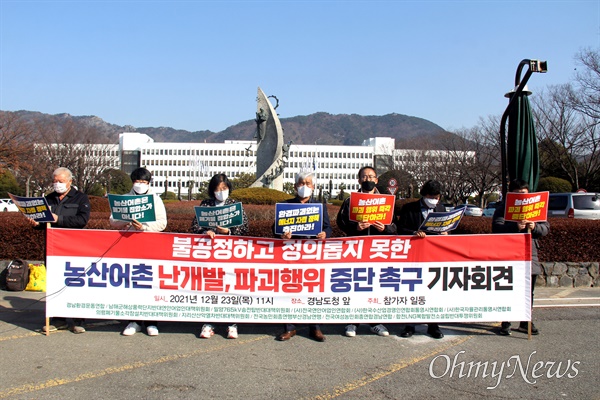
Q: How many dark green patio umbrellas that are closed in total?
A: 1